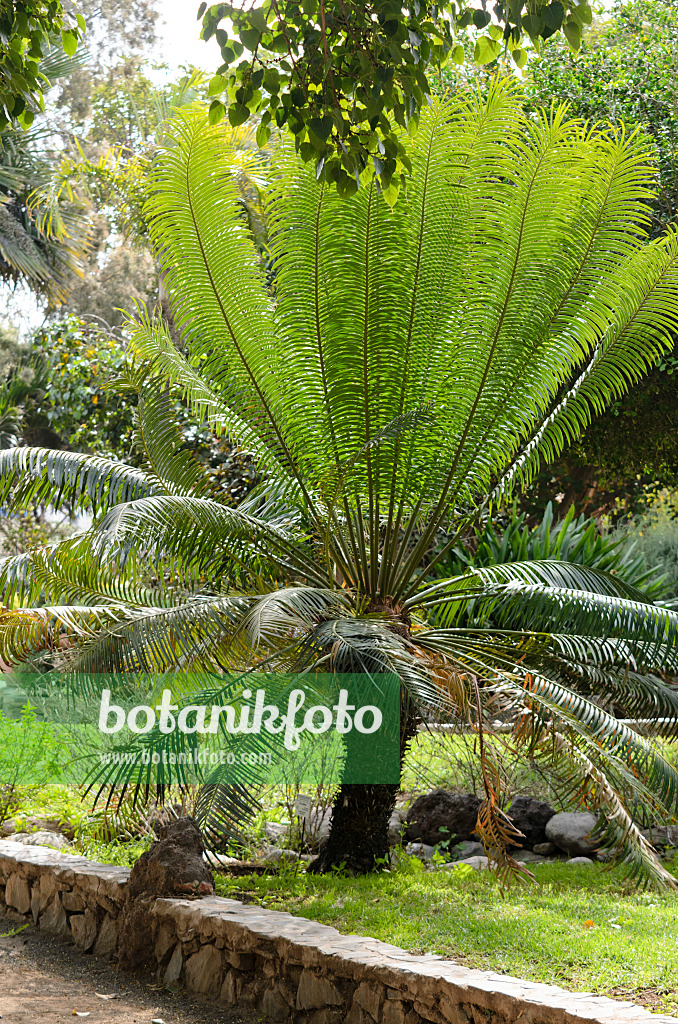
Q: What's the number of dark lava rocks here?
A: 2